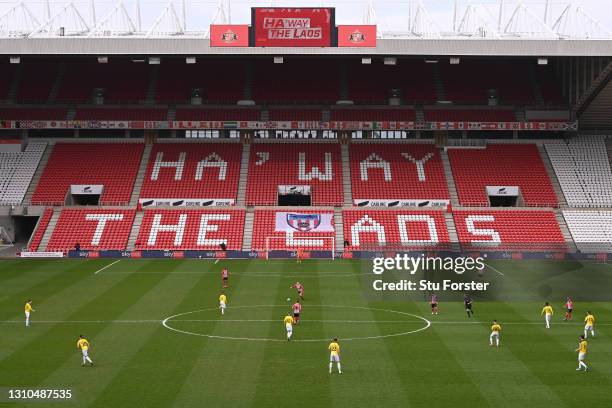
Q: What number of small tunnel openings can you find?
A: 3